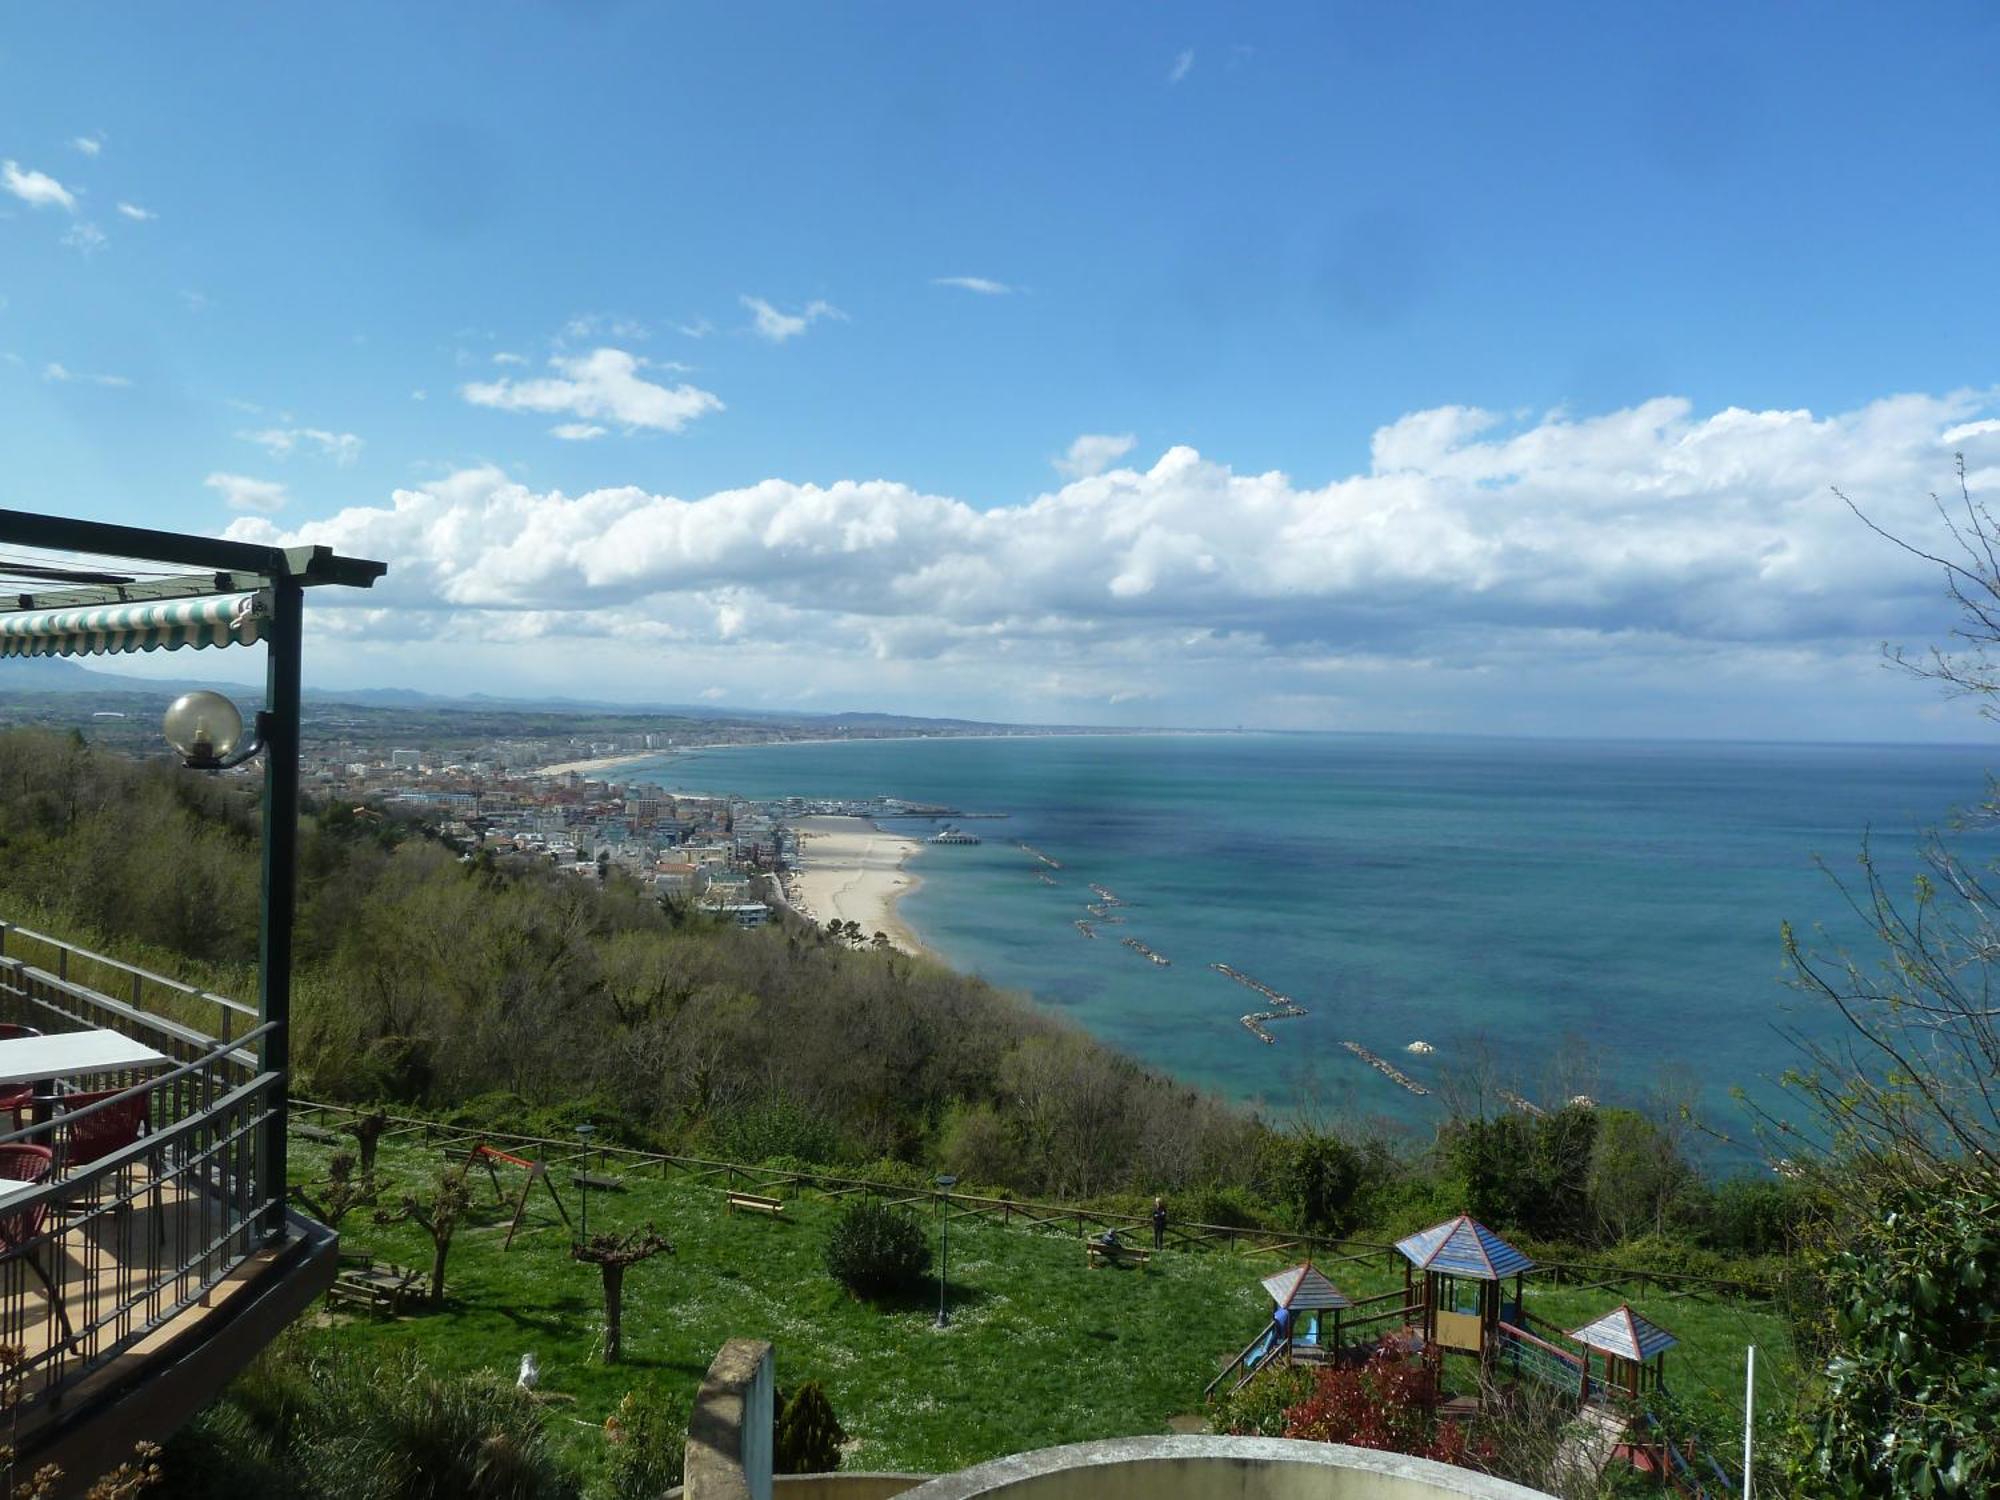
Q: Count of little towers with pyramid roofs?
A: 3